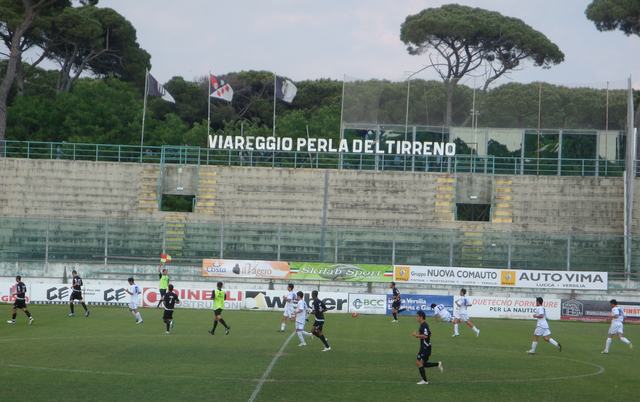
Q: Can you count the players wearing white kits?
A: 7